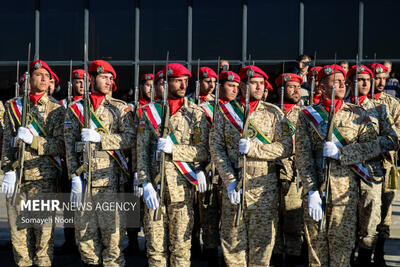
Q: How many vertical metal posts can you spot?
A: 7